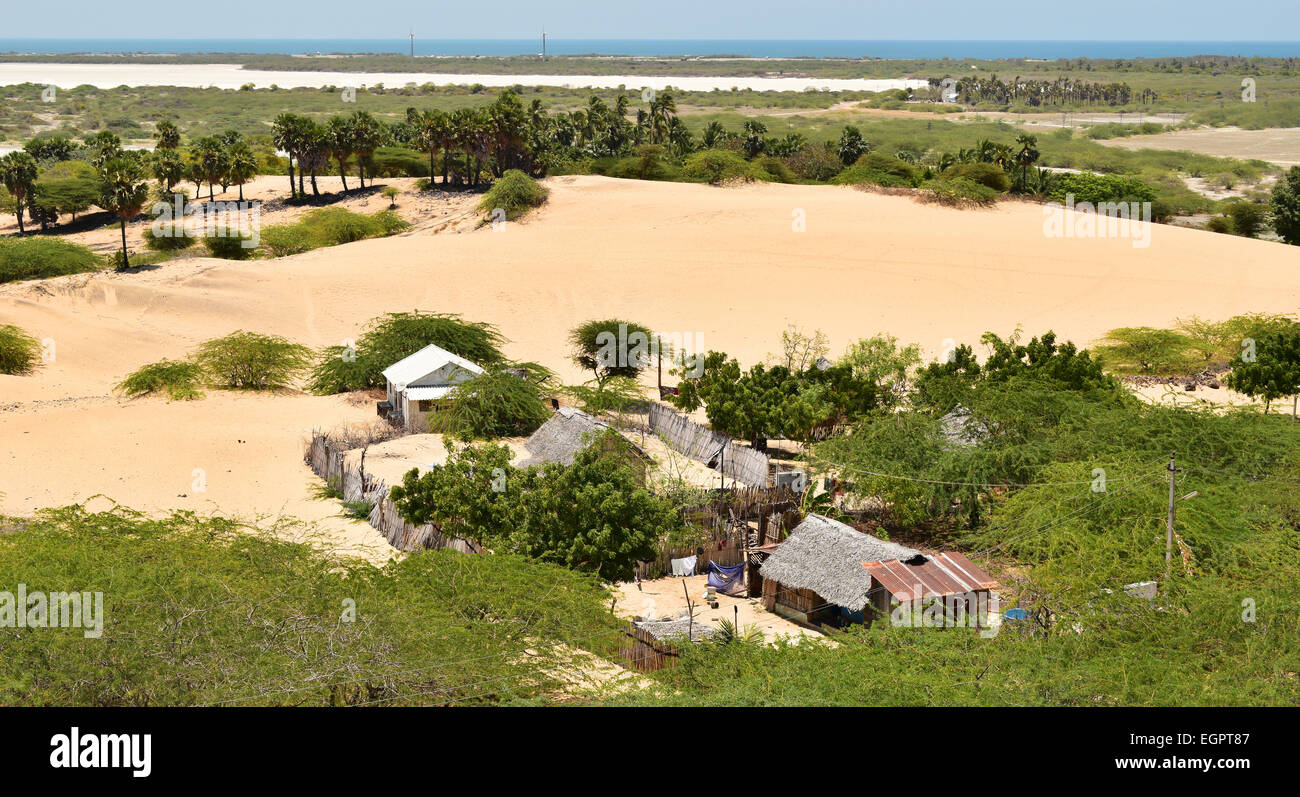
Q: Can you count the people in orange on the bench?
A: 0